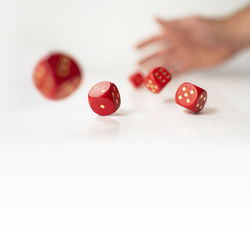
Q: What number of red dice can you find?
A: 5